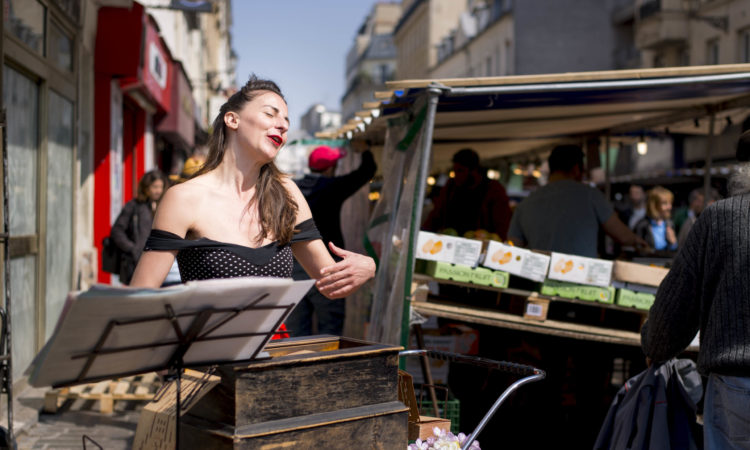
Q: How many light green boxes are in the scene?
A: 3